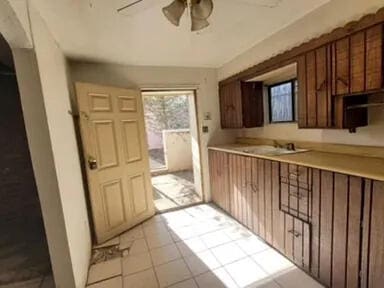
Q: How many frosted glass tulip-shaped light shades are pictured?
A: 3